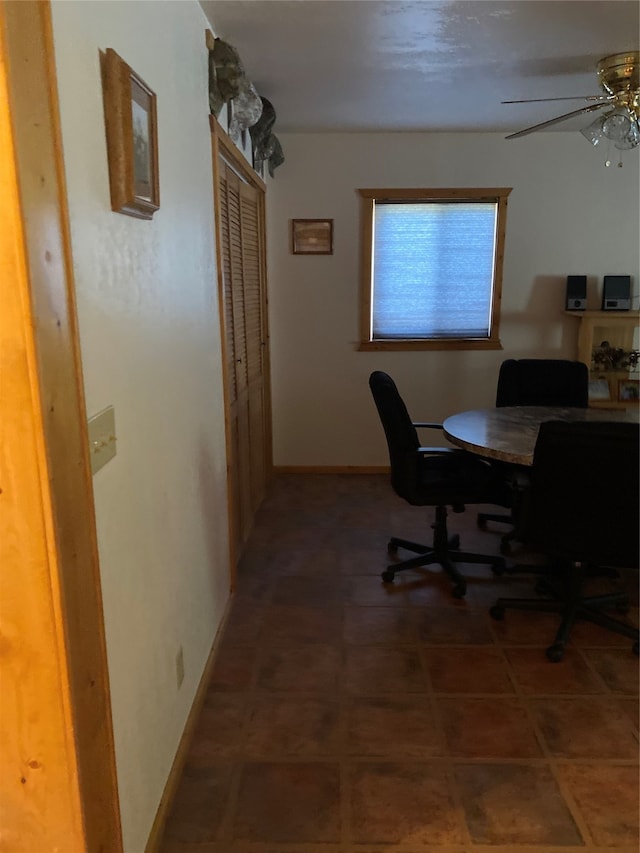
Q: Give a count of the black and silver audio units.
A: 2